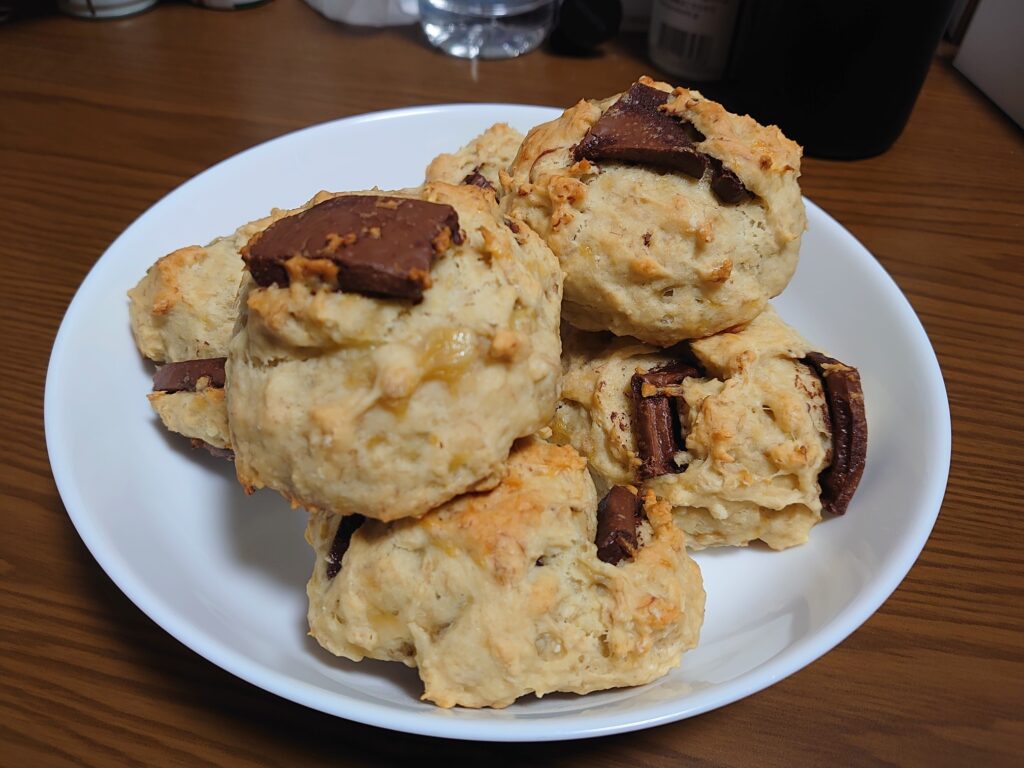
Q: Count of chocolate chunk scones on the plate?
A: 6